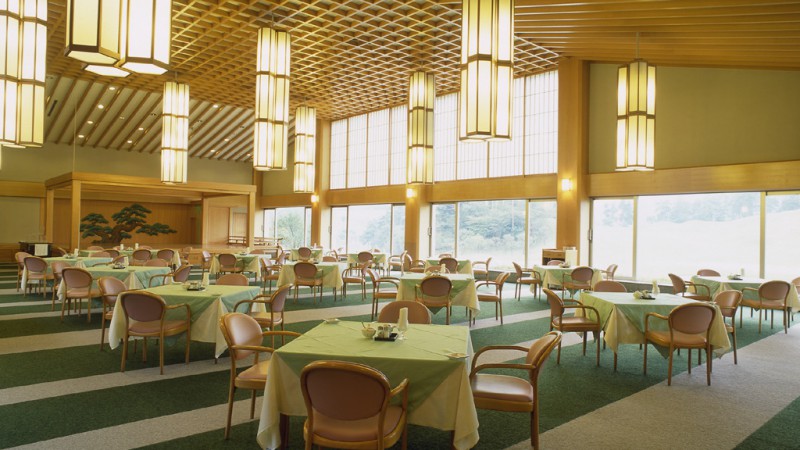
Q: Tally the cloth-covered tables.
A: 14